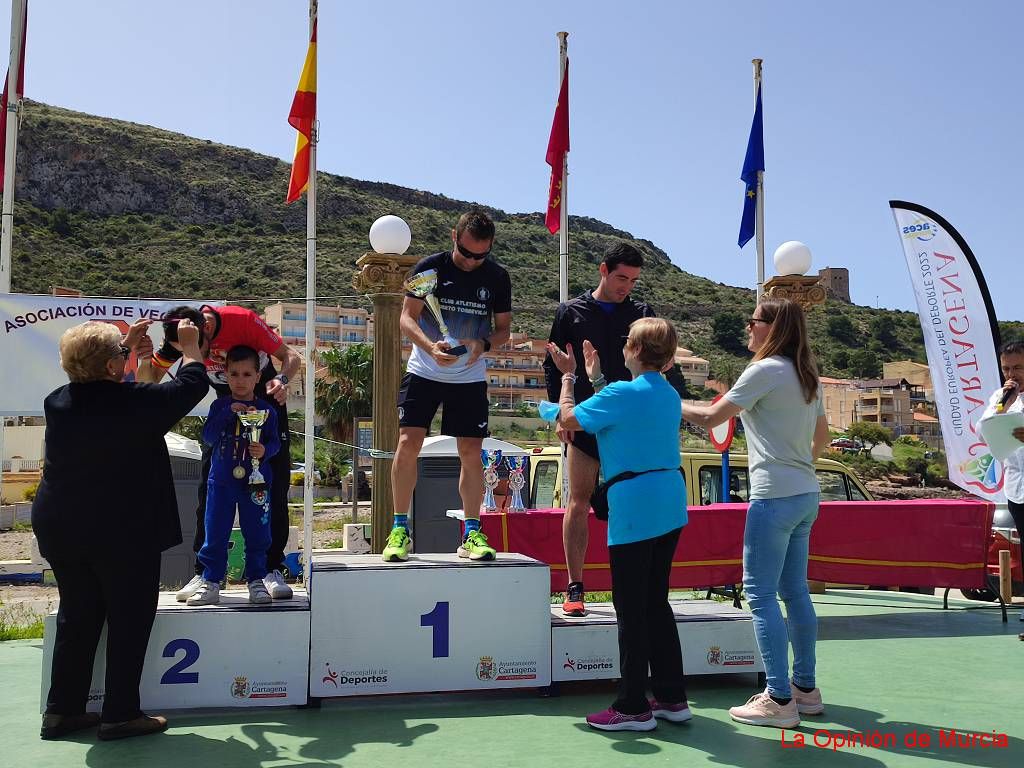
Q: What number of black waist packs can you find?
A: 1